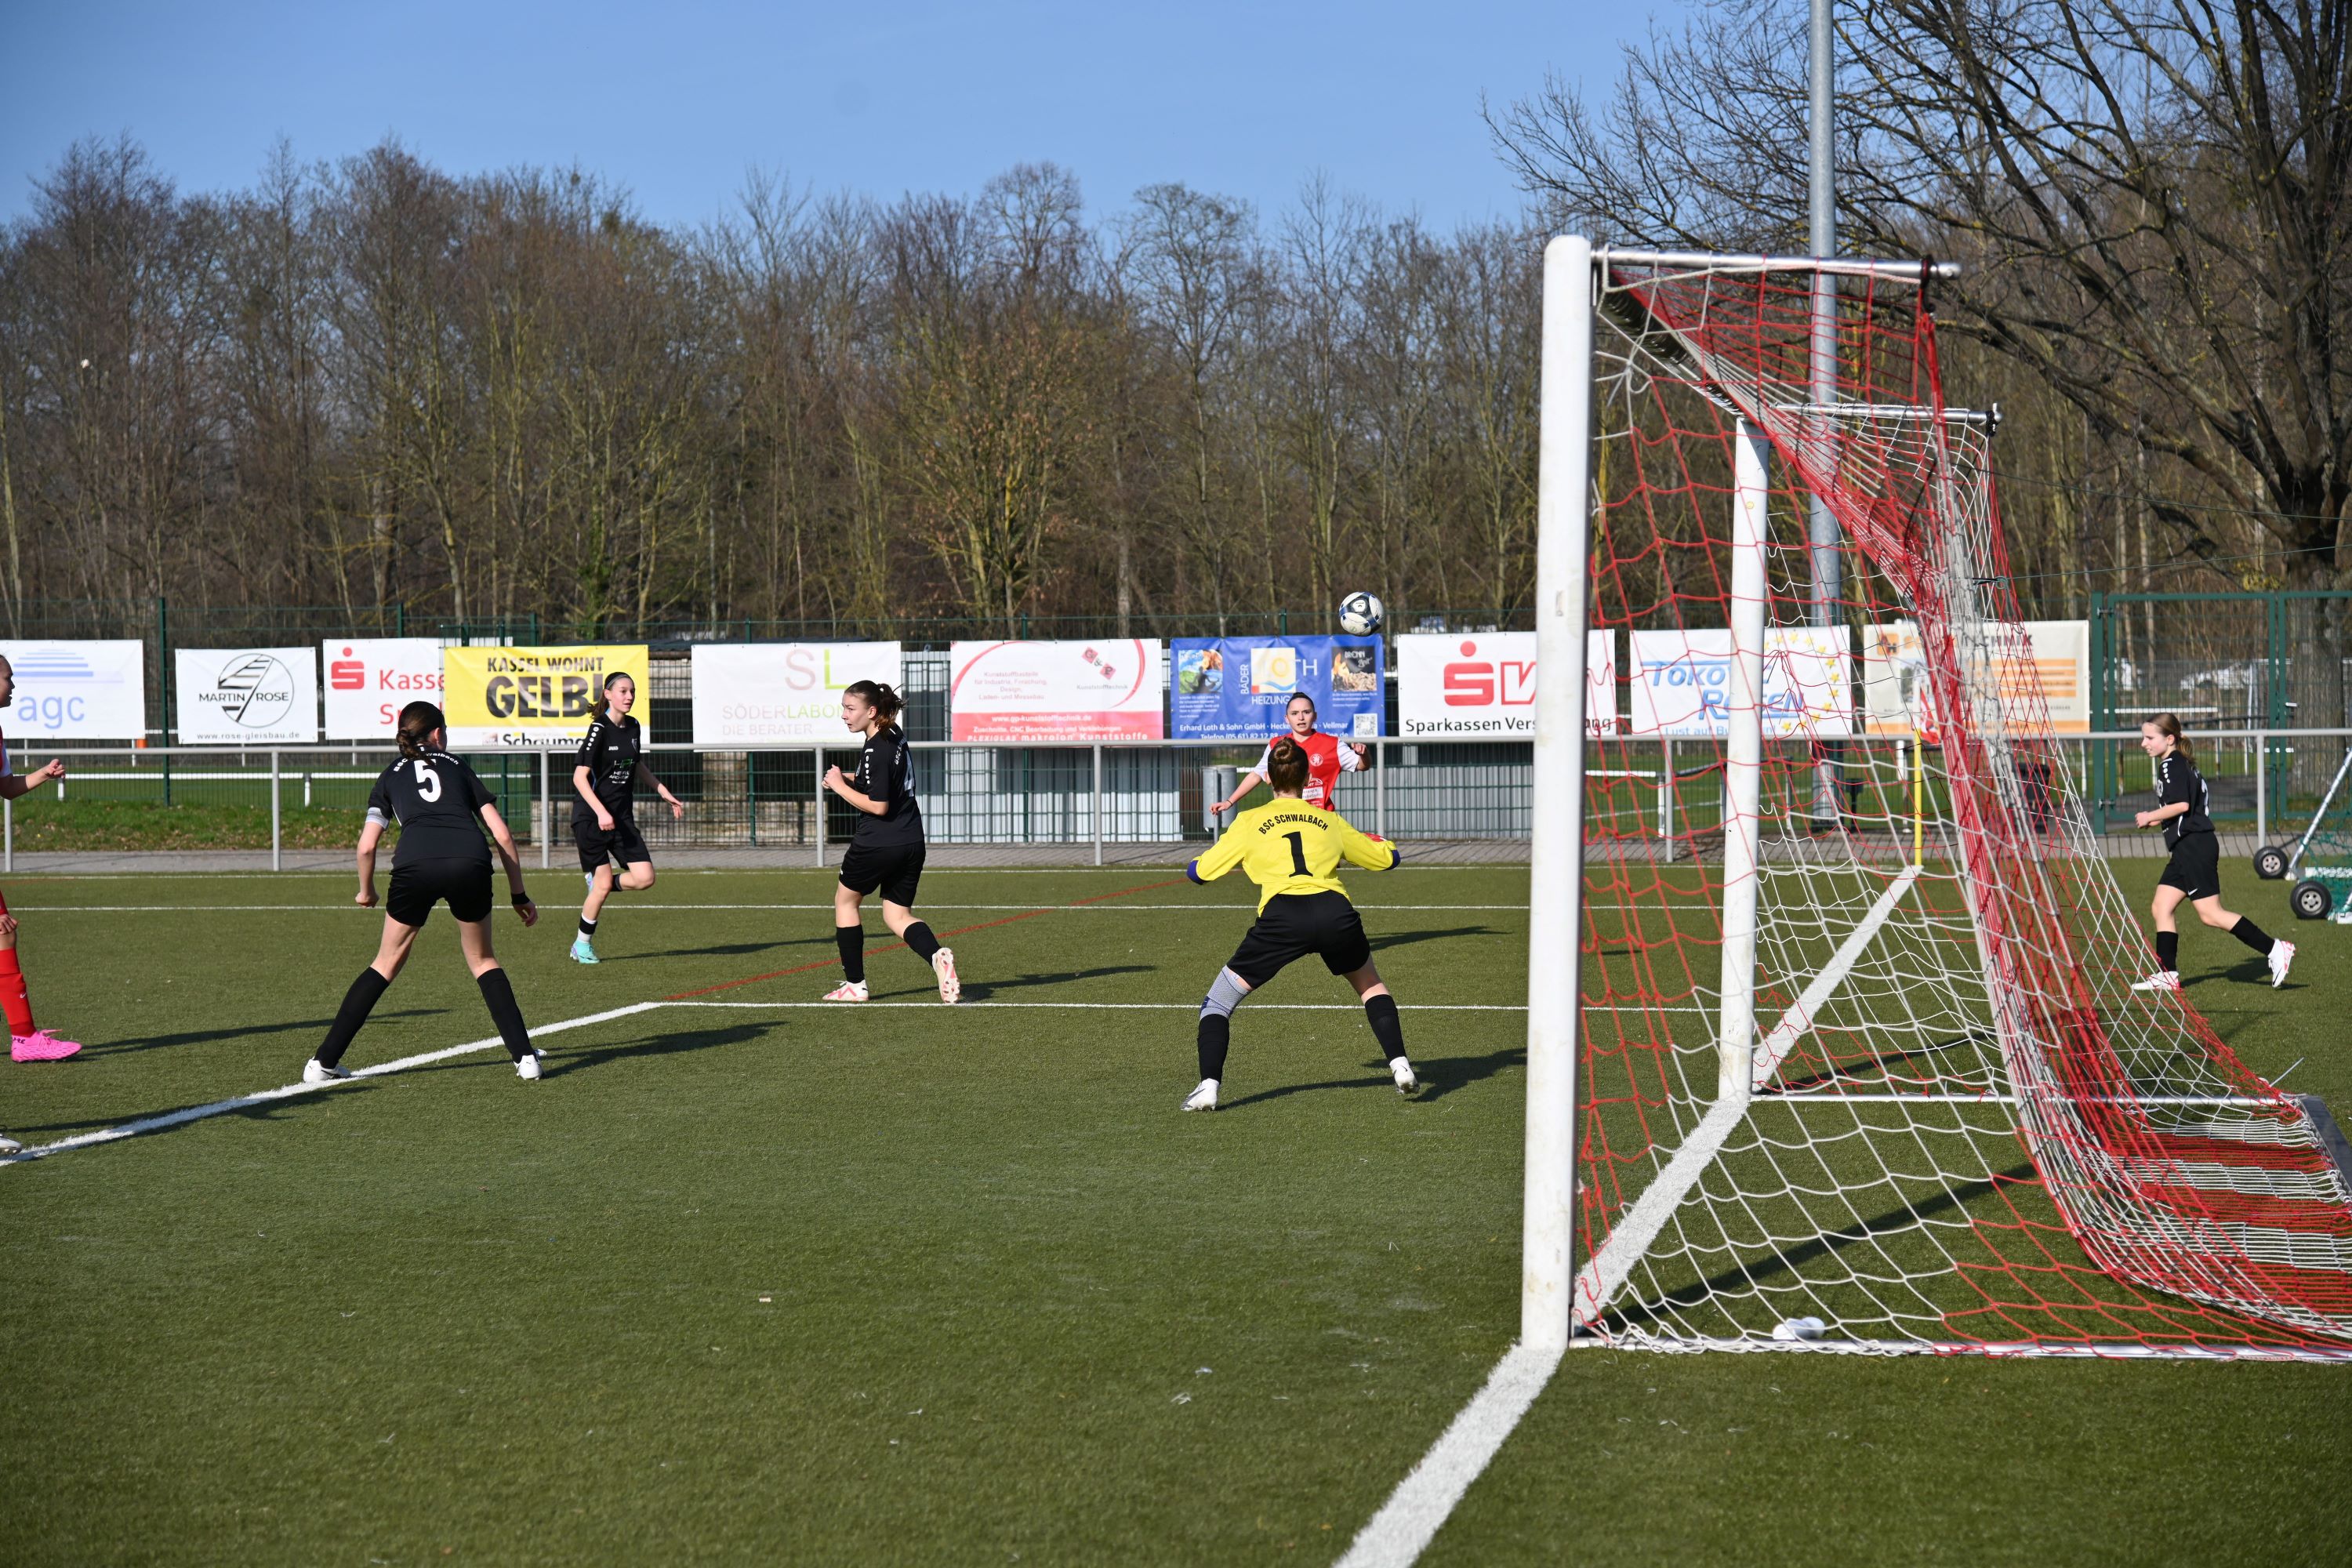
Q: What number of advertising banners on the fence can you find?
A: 10